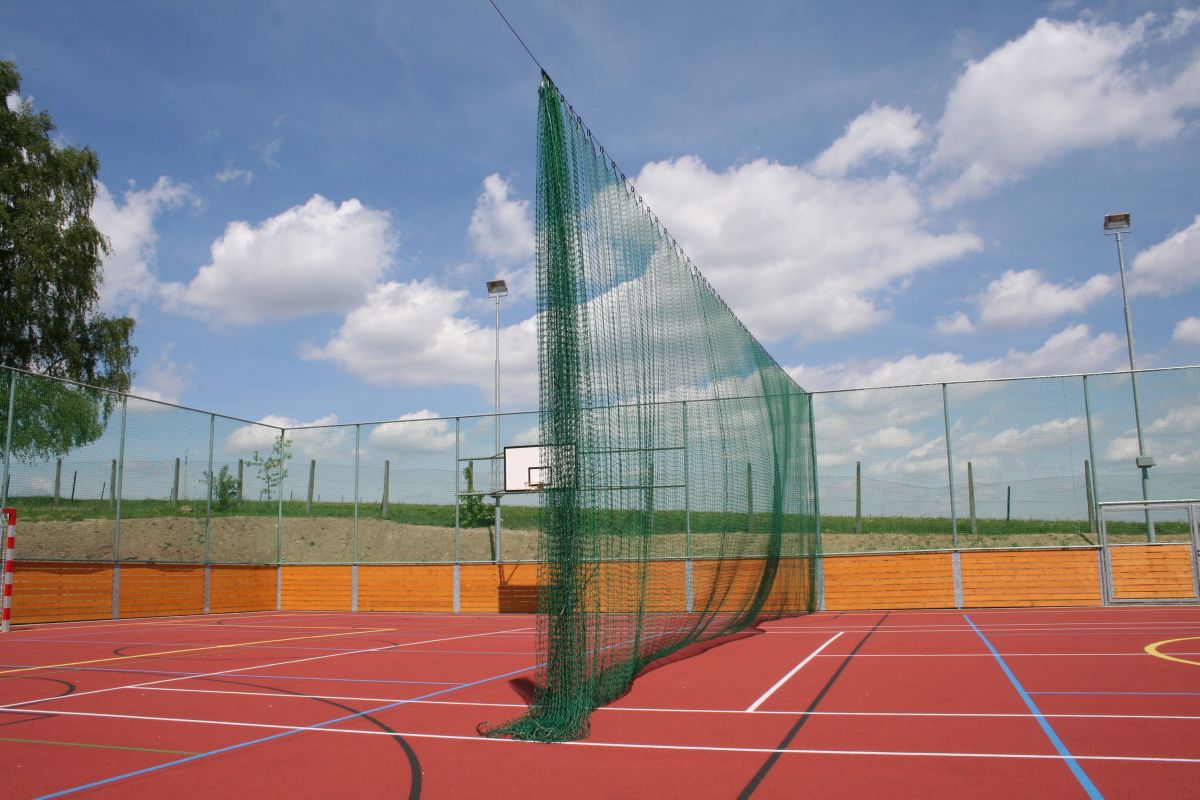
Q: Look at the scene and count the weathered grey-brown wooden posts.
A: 12